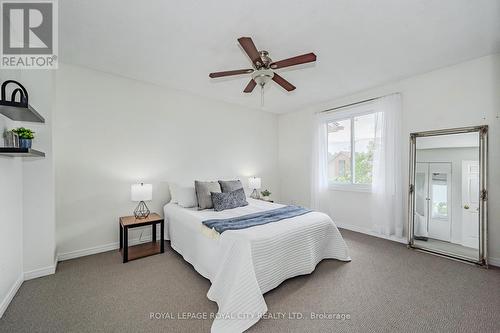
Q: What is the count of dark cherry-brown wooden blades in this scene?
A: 5